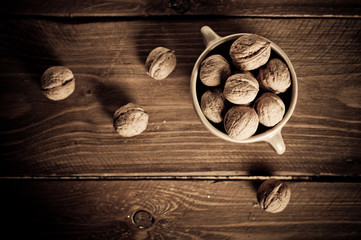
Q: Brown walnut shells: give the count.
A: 11